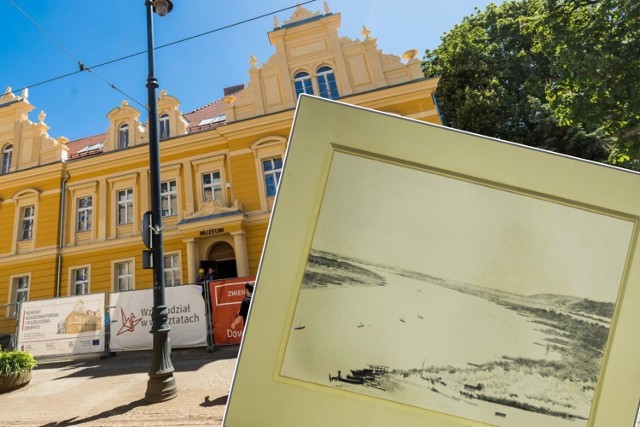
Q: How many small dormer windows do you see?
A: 2